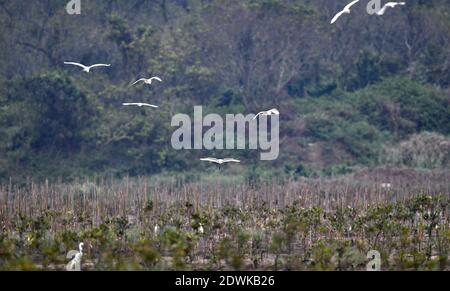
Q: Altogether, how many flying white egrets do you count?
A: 7